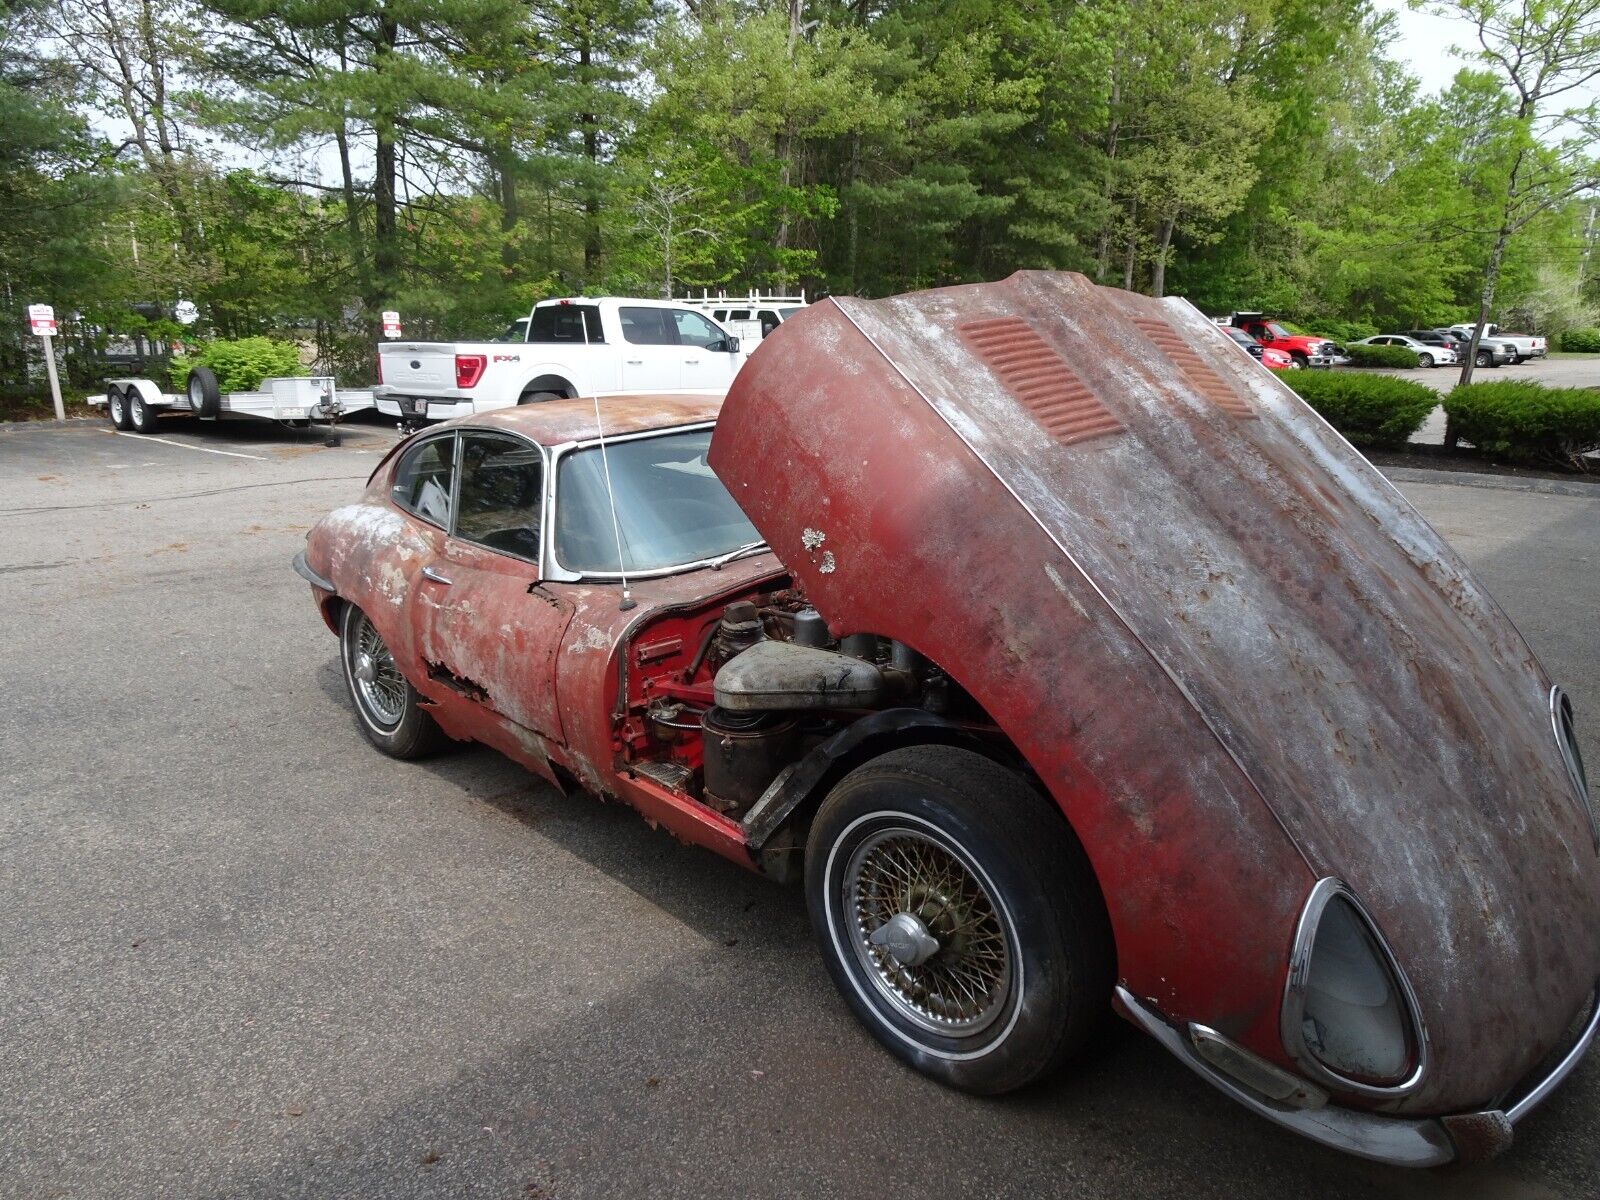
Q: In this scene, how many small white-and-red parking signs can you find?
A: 2